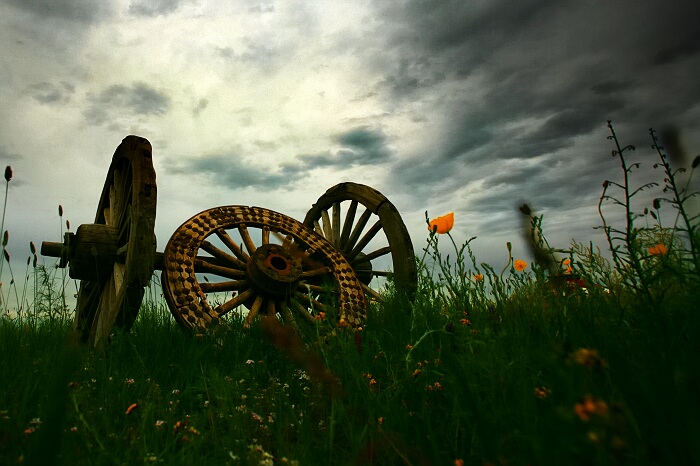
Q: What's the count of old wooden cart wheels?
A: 3